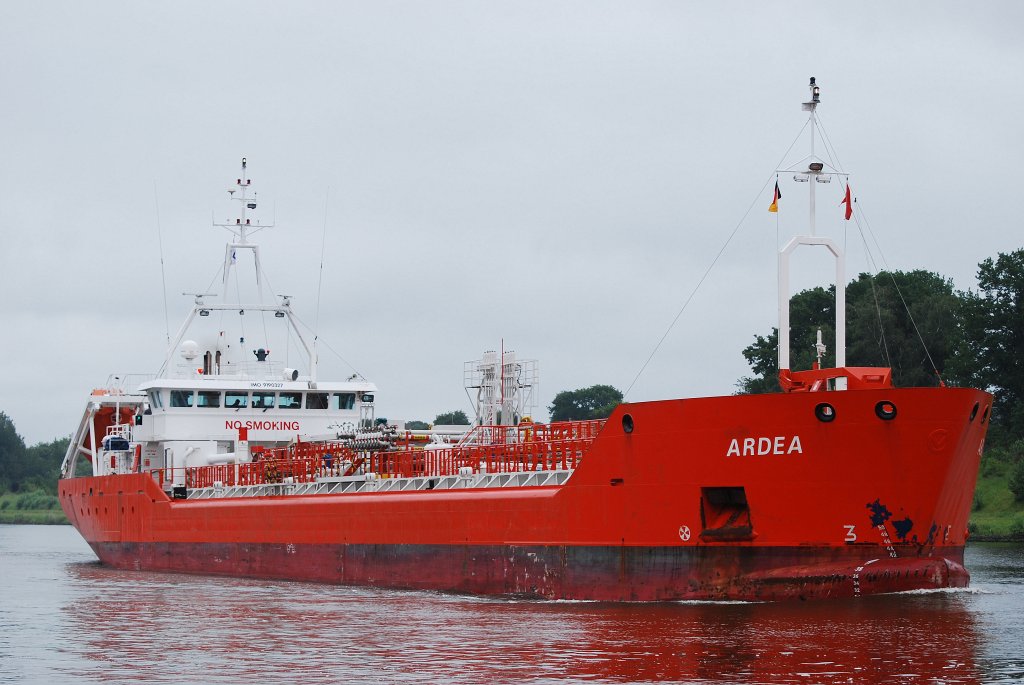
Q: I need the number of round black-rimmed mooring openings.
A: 5